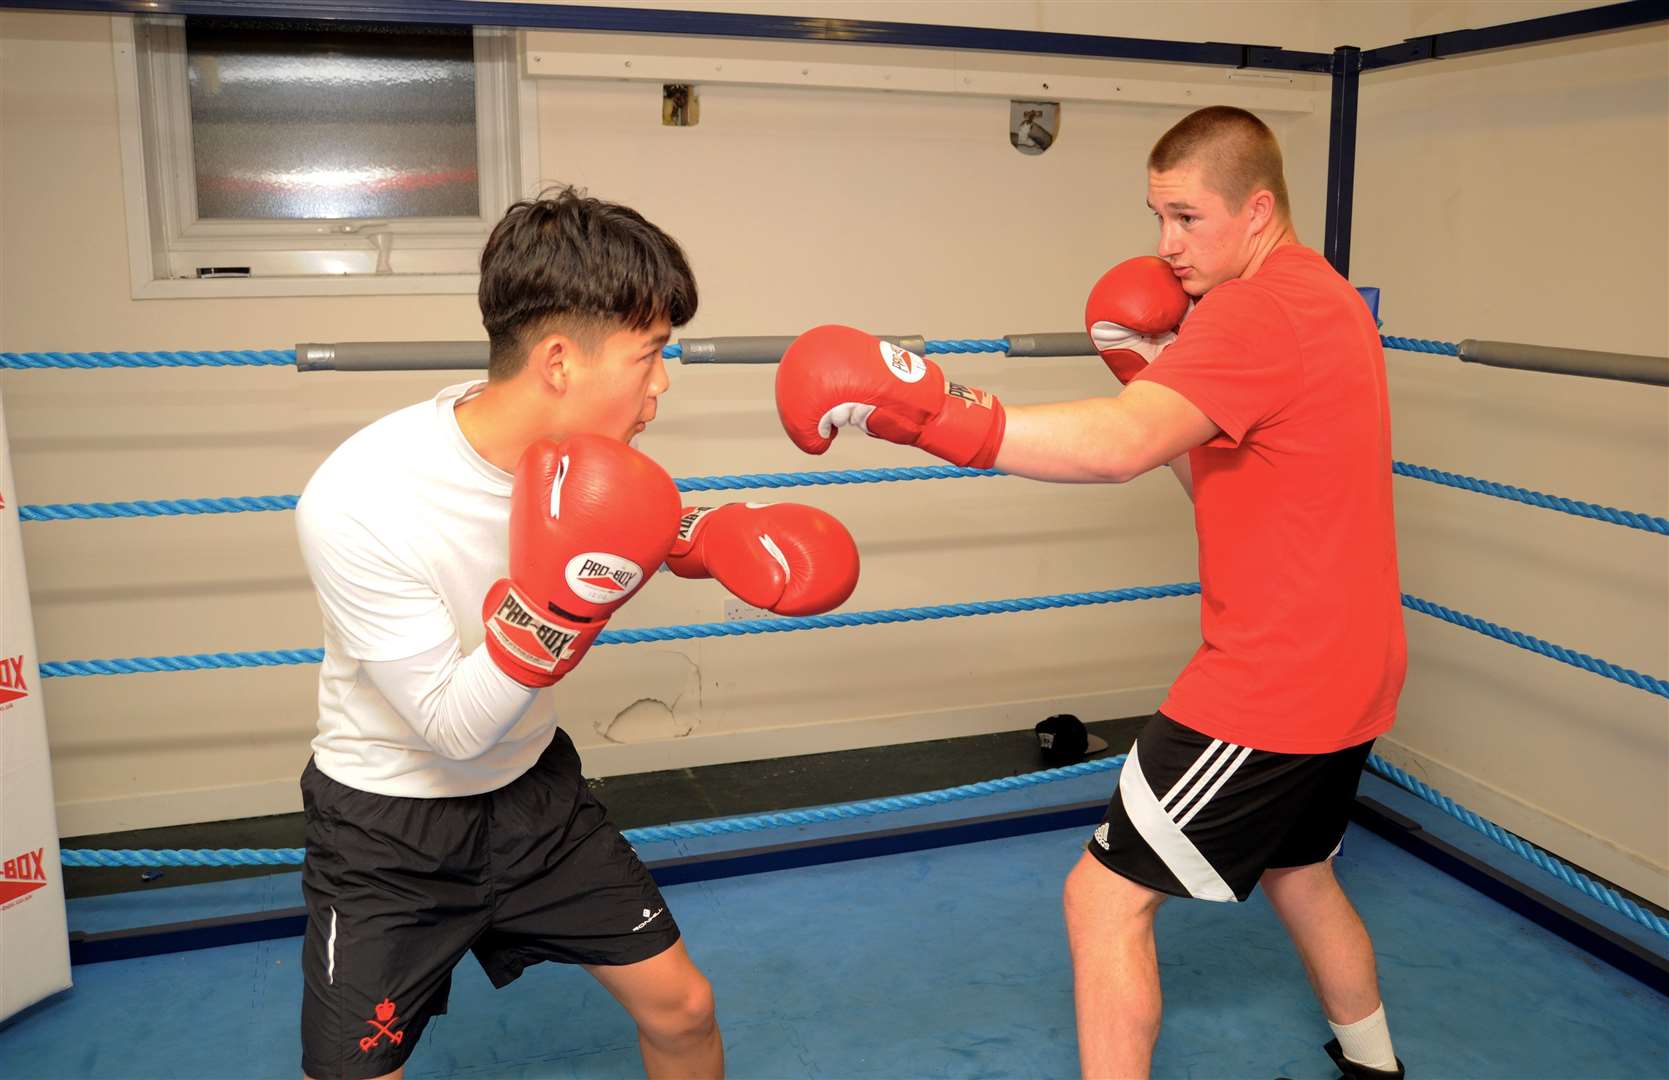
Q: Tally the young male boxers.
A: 2